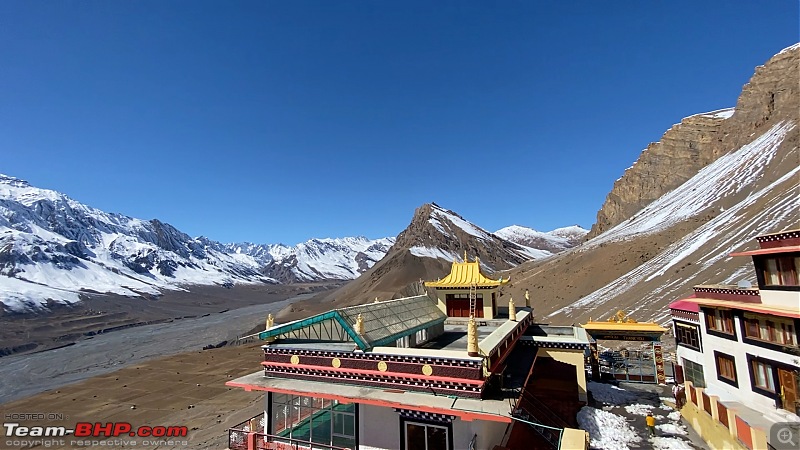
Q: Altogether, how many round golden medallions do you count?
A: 4